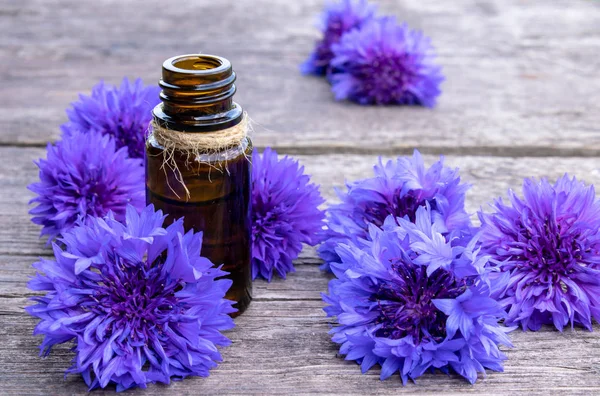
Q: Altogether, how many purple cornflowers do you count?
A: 9